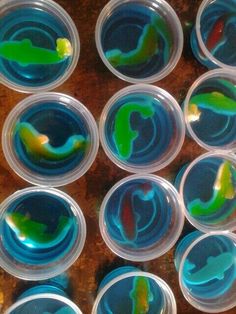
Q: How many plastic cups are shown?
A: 12